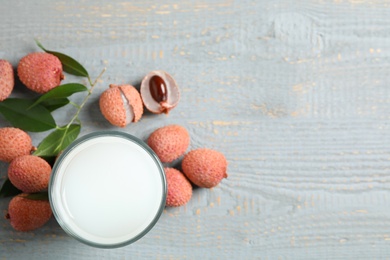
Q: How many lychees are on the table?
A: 10